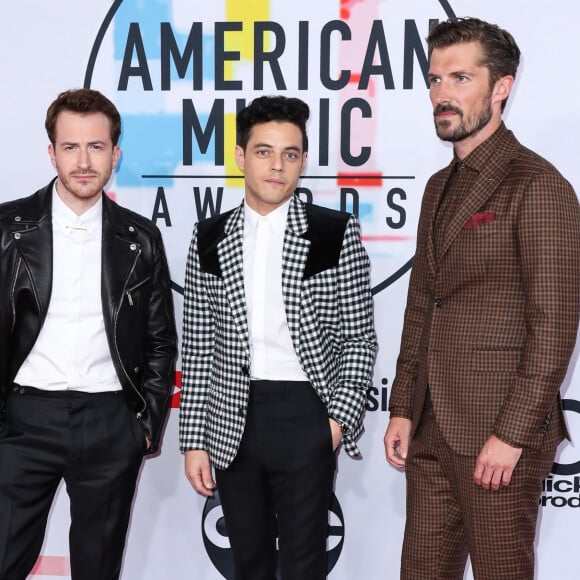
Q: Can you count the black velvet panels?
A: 2